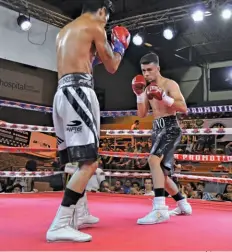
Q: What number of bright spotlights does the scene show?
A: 5